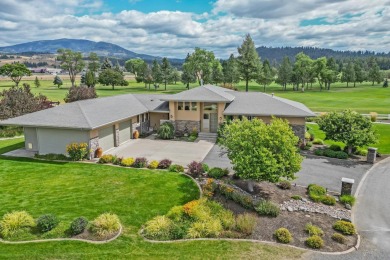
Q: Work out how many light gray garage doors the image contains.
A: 2